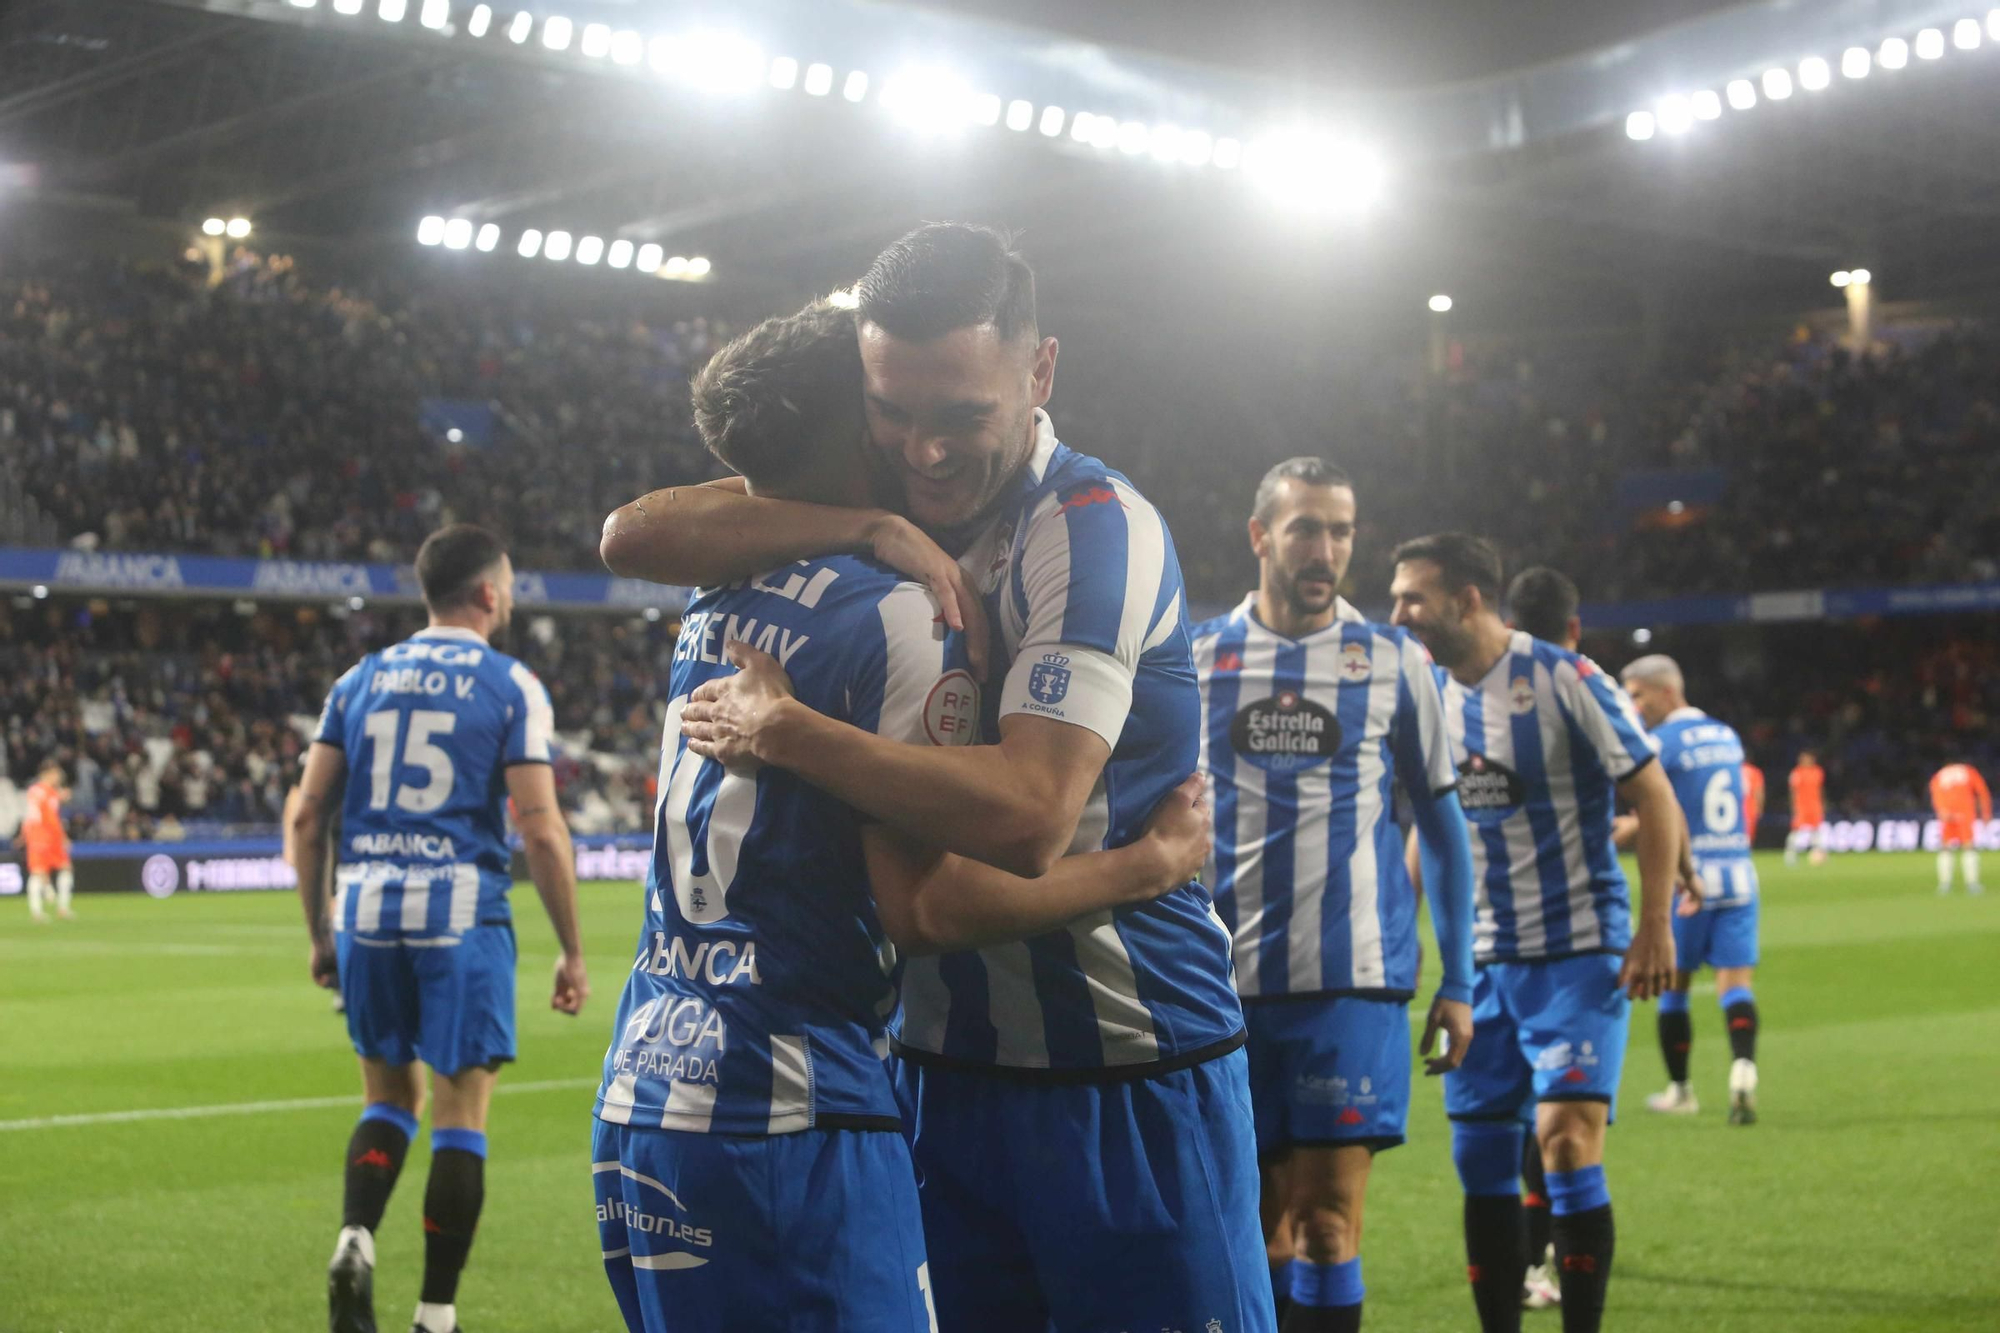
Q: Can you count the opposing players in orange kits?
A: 4